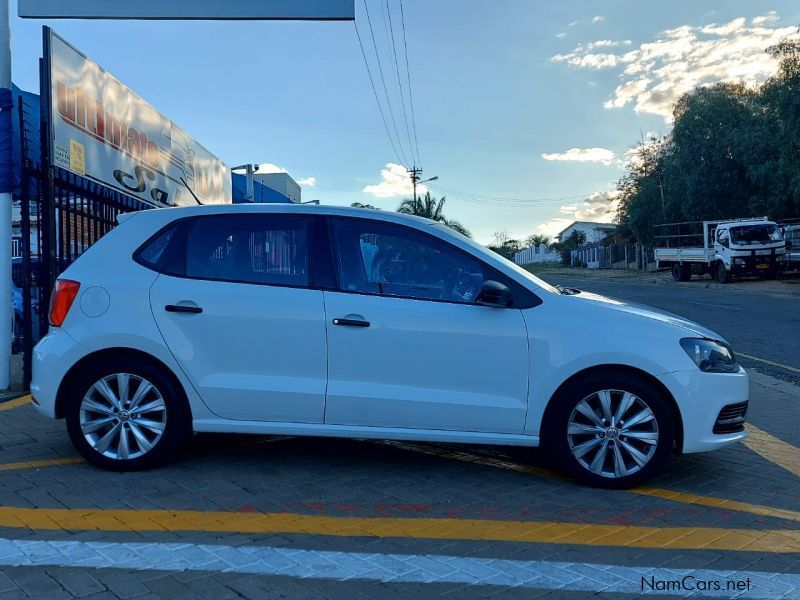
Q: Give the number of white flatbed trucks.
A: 1